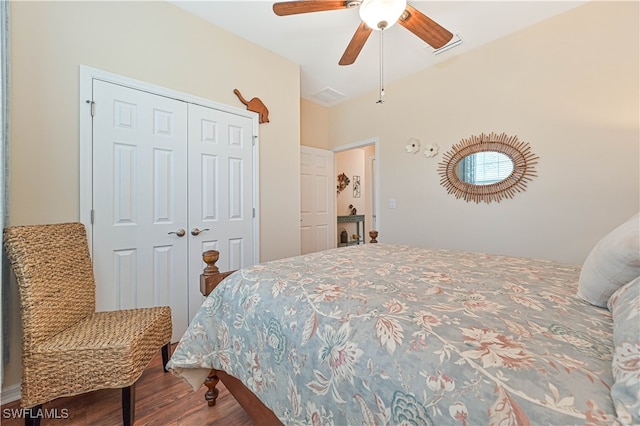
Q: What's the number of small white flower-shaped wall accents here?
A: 2